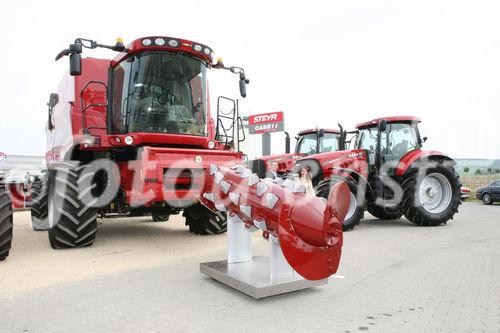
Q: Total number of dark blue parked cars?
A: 1